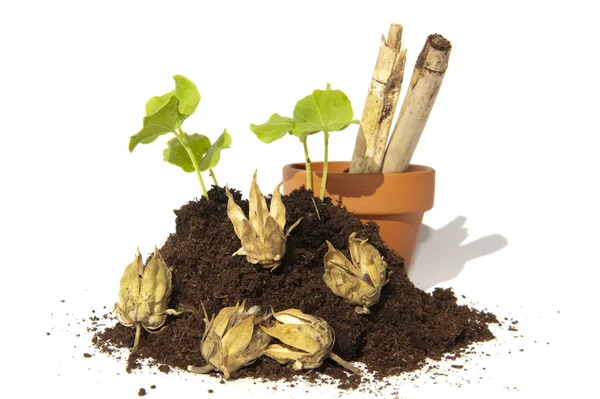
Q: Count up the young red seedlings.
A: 0